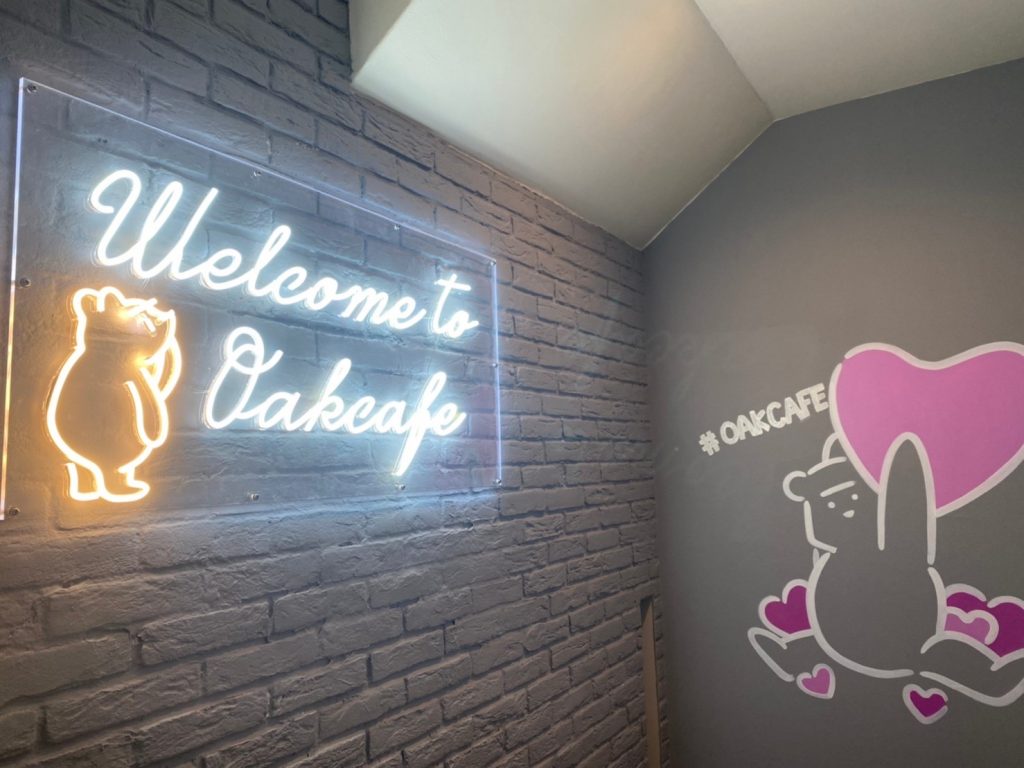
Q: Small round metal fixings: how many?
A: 10